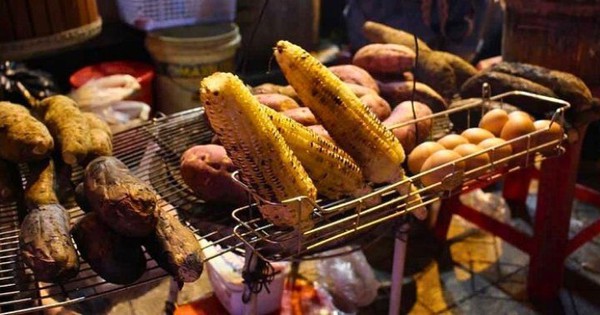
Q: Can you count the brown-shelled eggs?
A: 9